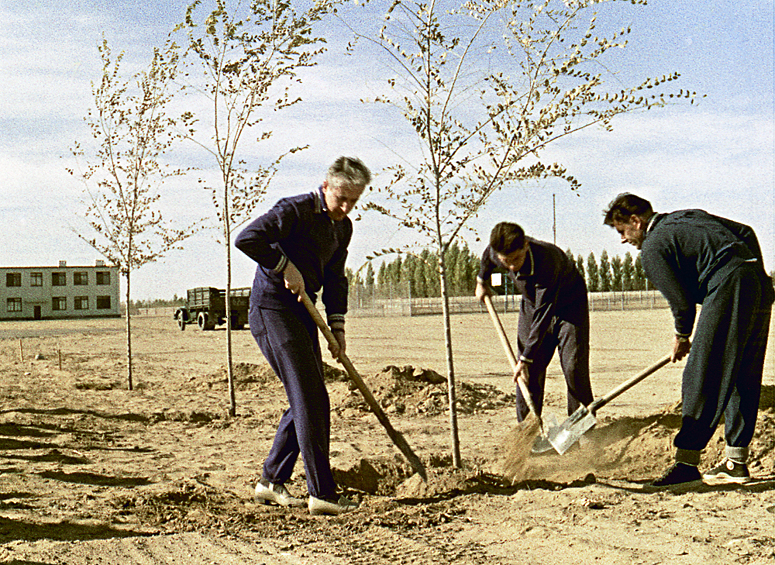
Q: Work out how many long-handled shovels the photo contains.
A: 3